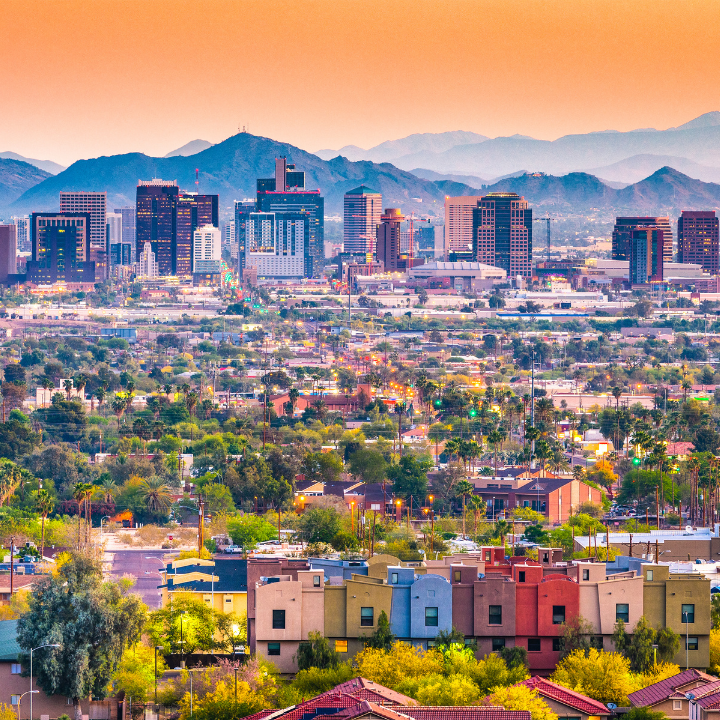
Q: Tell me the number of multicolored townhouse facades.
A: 7